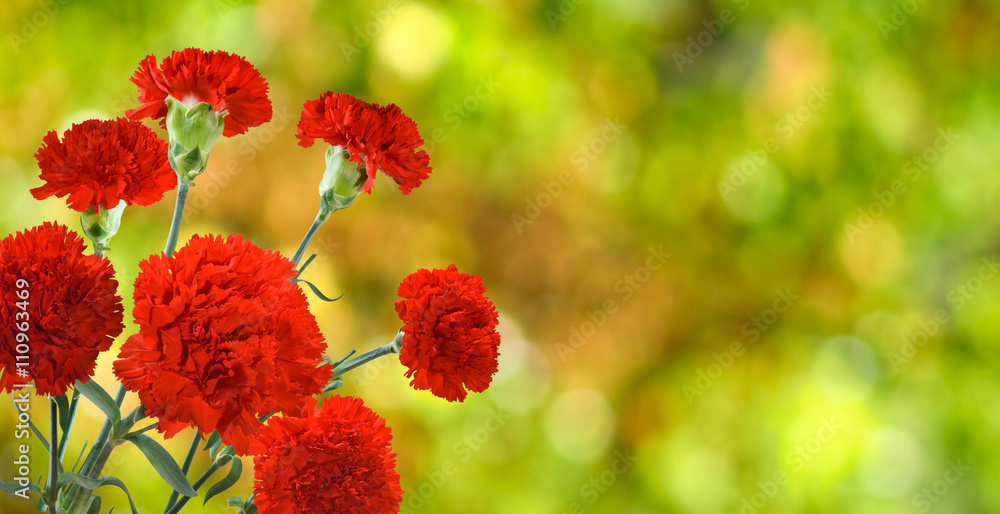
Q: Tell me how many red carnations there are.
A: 7